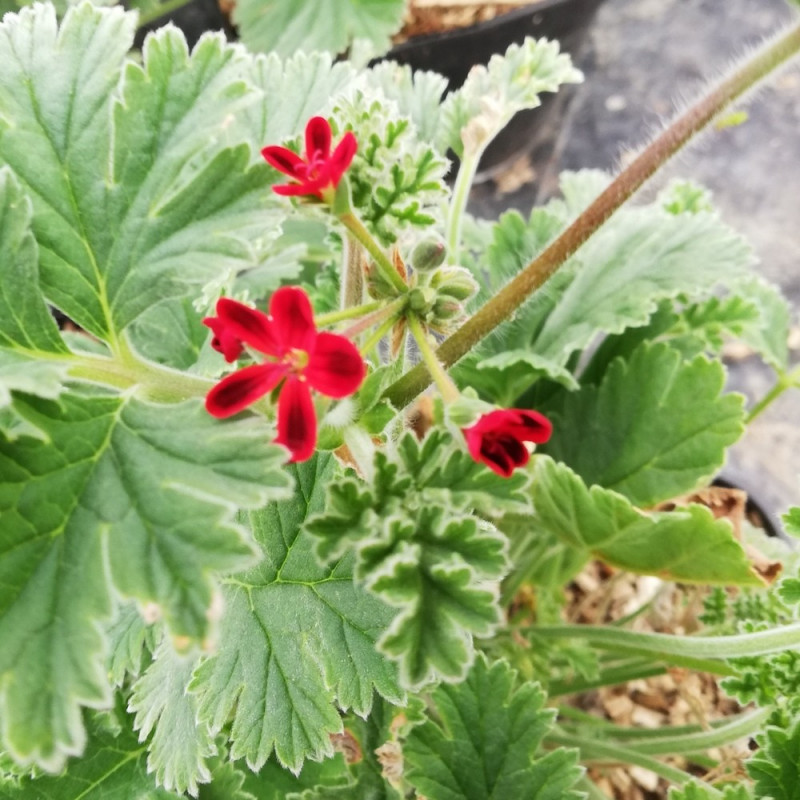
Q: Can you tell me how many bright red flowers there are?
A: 4